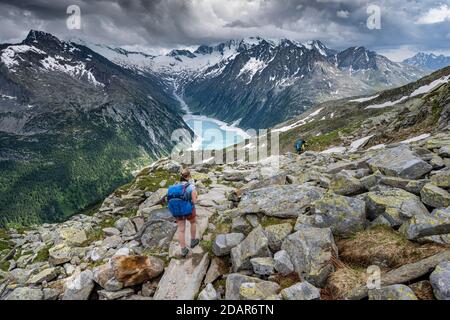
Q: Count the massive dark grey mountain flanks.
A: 2